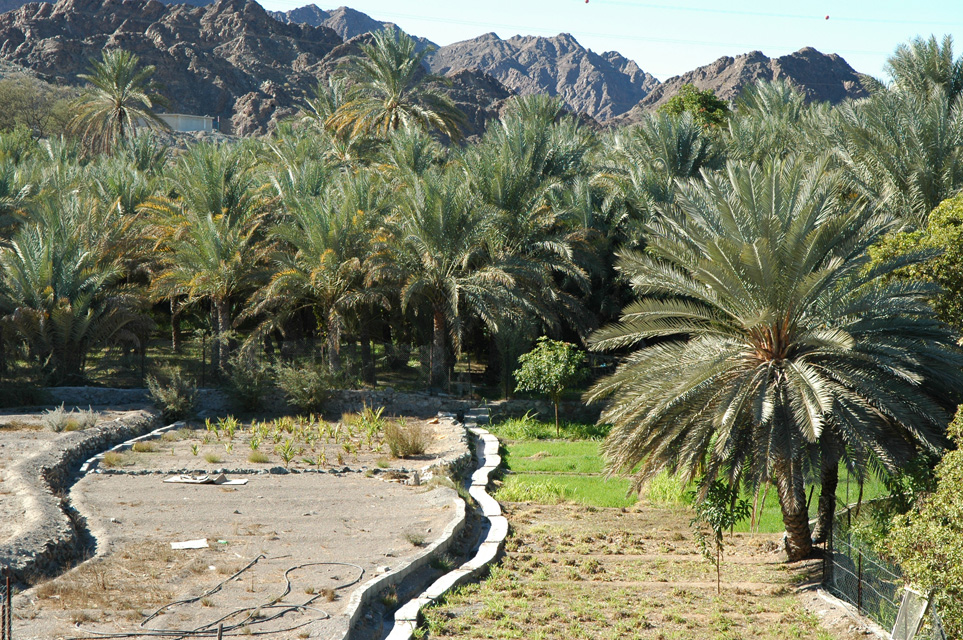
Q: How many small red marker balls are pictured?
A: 2